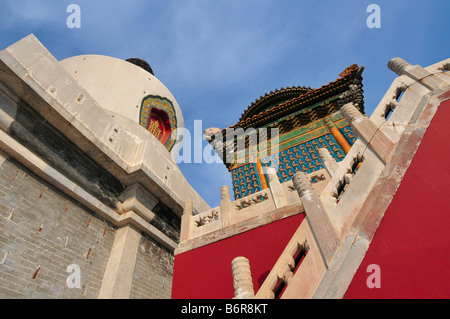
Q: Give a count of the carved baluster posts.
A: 8